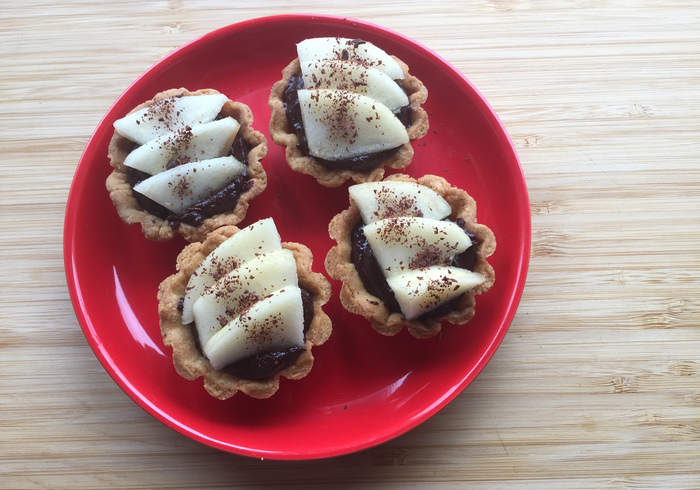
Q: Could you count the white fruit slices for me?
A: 12